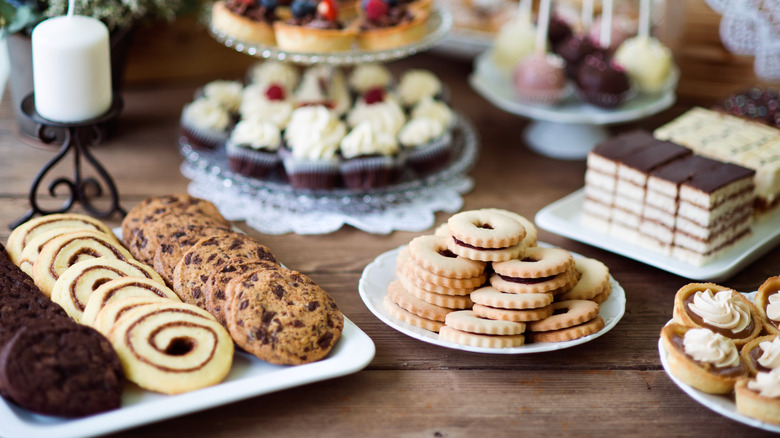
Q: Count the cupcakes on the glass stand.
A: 12